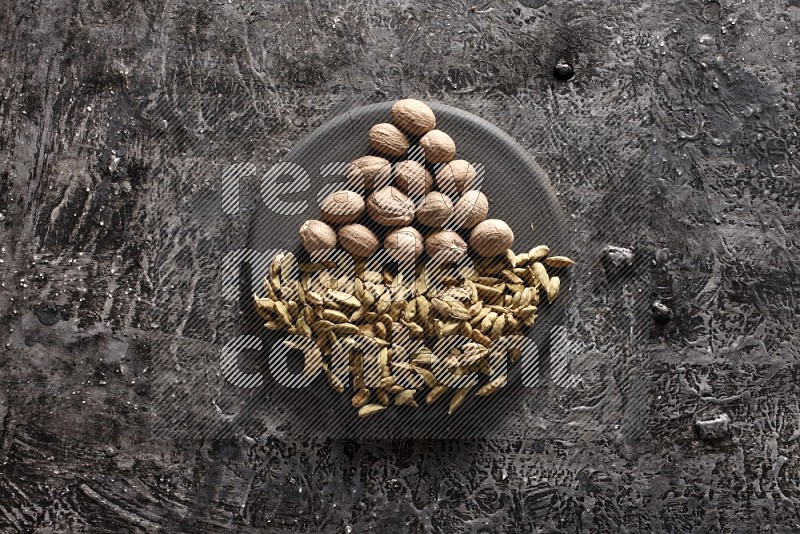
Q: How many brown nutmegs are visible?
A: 15